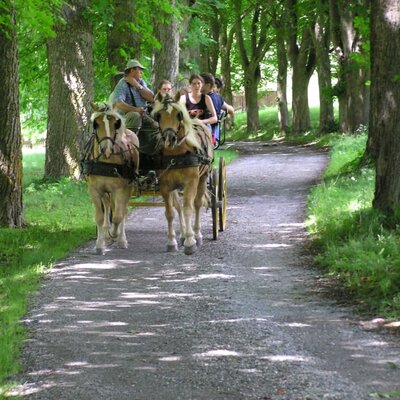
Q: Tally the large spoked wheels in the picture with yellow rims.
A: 2